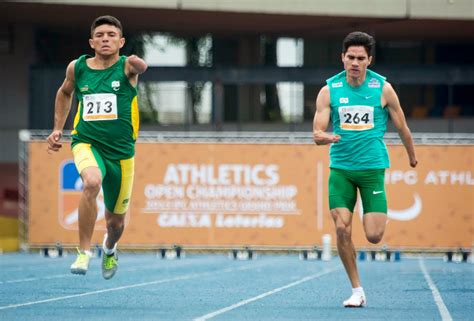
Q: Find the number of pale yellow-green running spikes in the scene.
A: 2